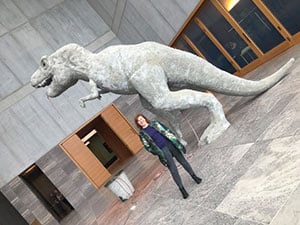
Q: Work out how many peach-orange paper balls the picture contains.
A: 0